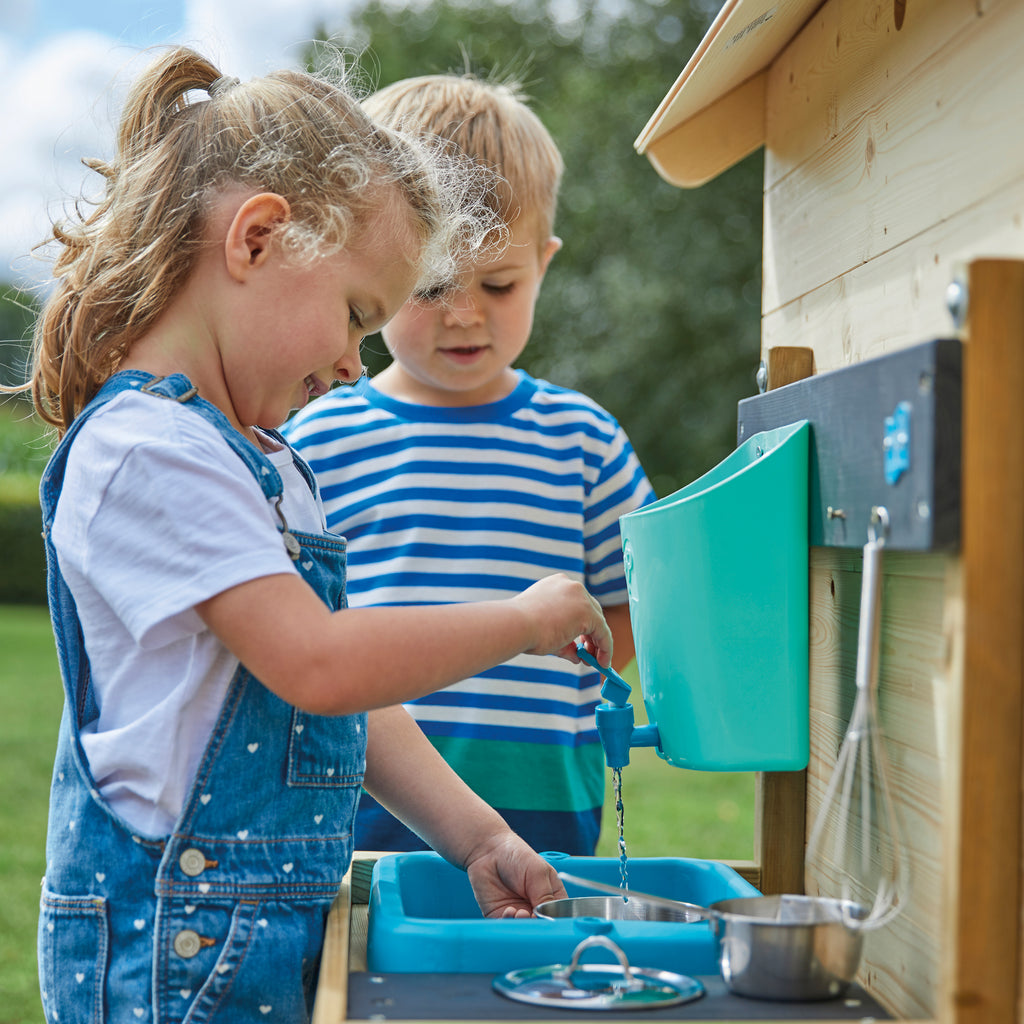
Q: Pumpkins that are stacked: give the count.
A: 0